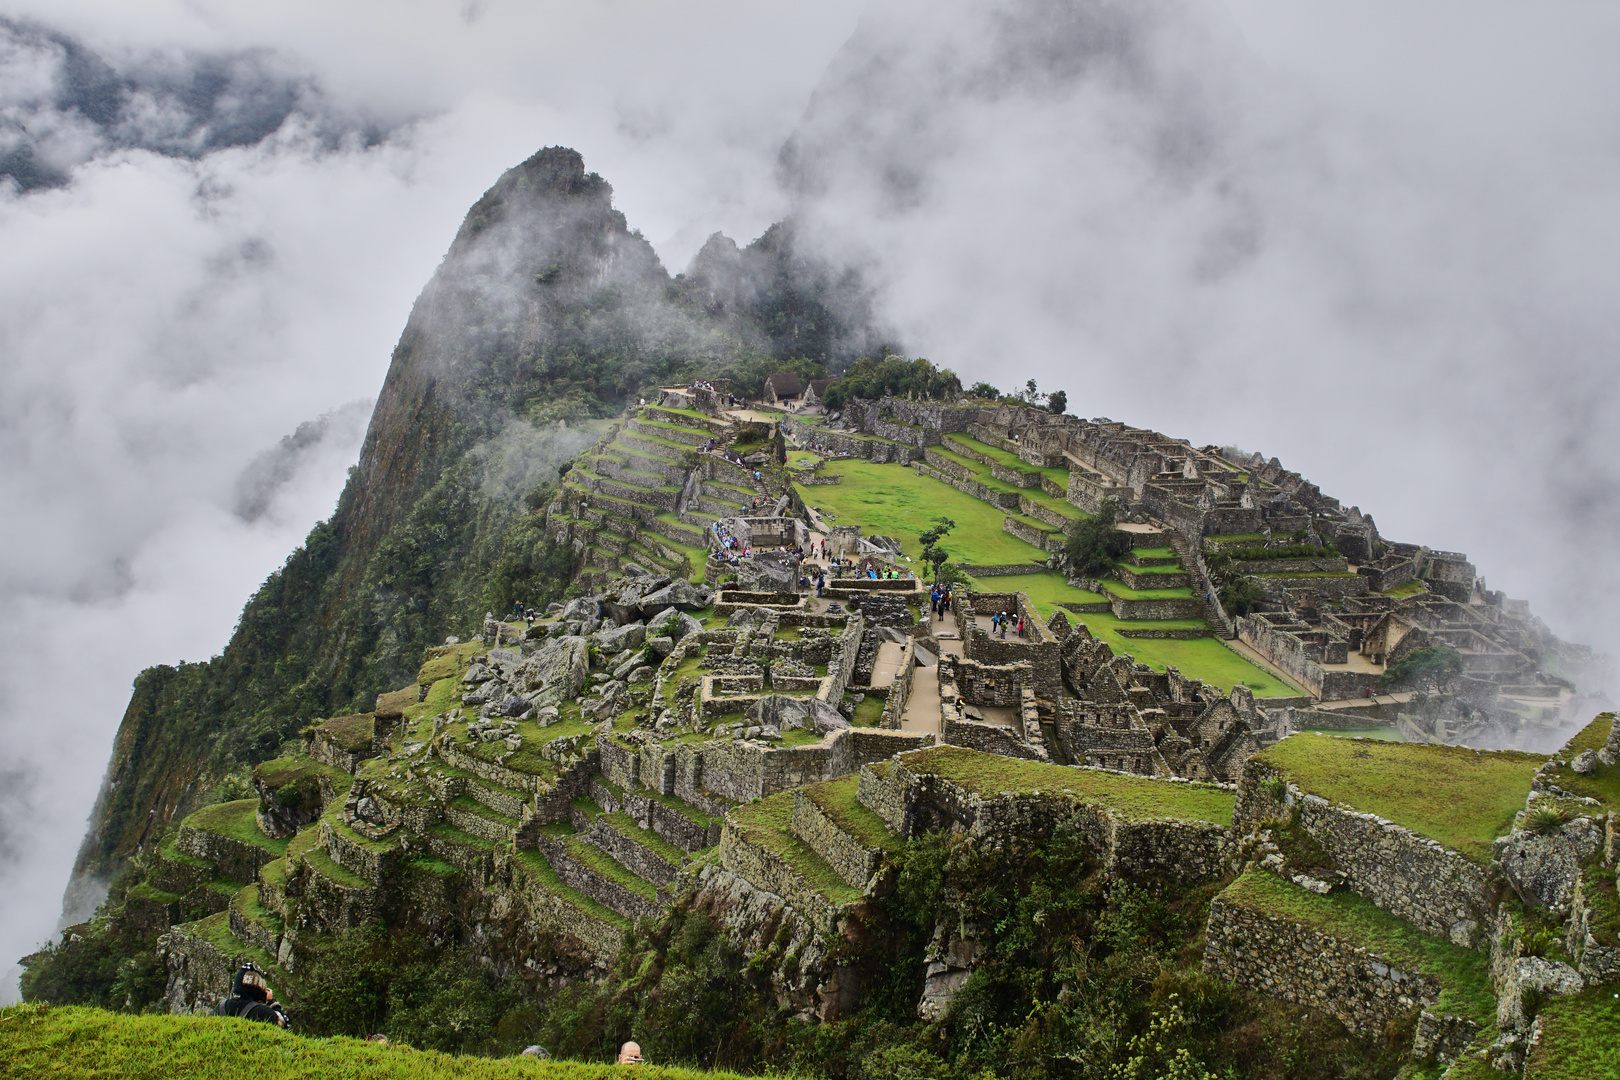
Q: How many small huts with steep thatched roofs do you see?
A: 2